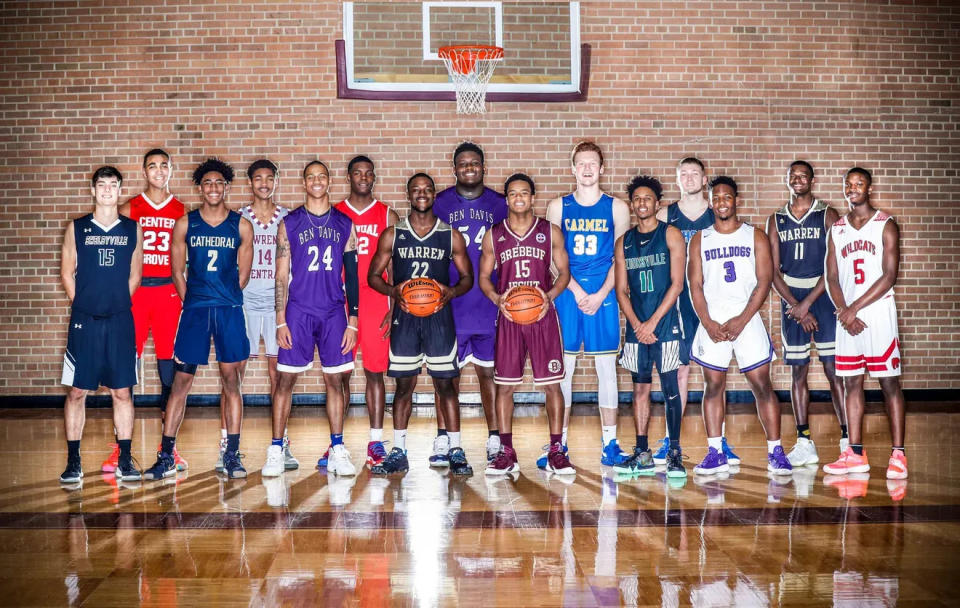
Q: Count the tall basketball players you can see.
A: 15